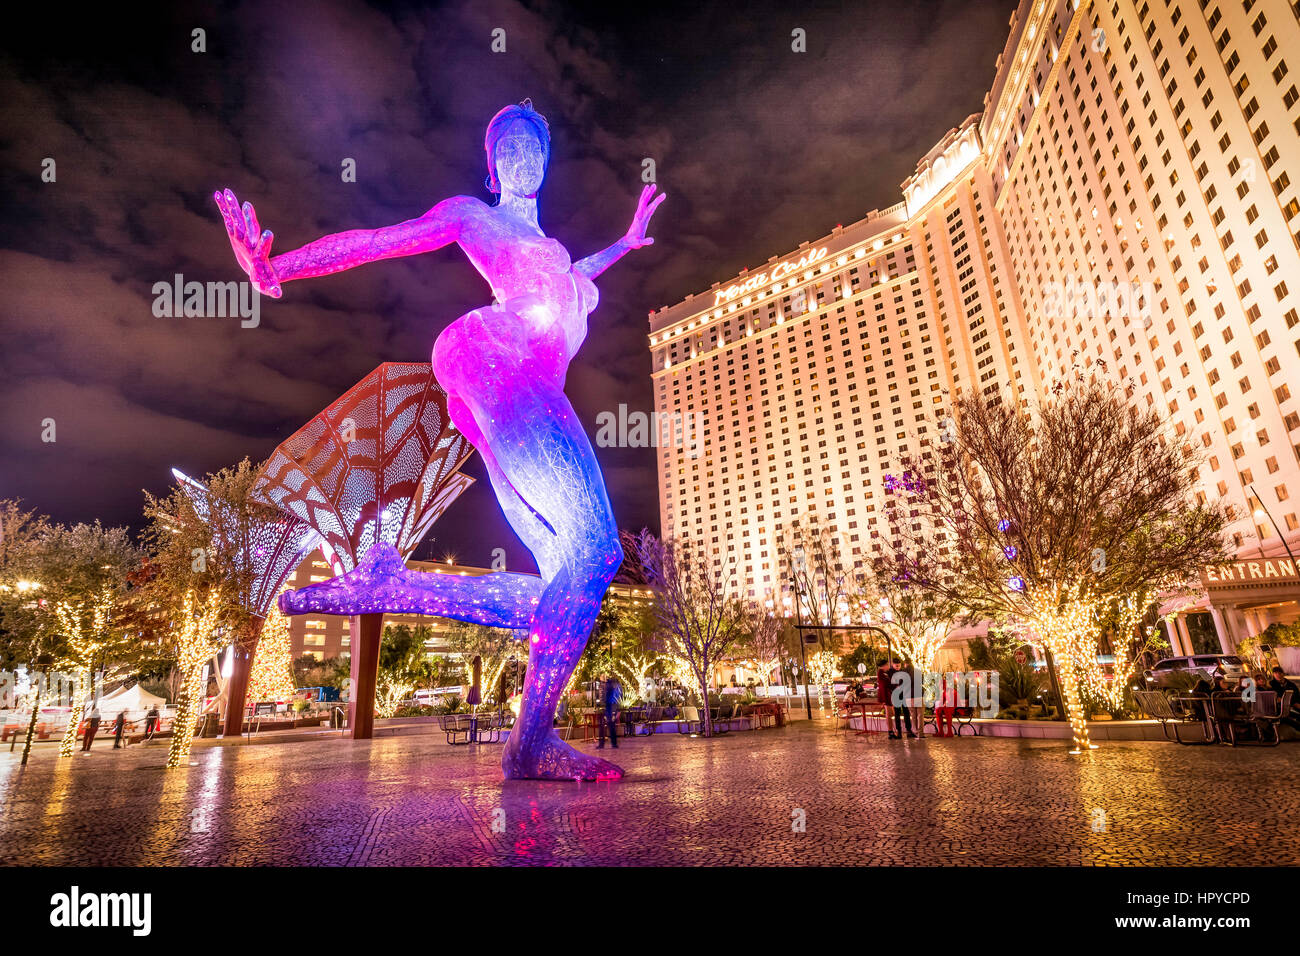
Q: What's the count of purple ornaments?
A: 3